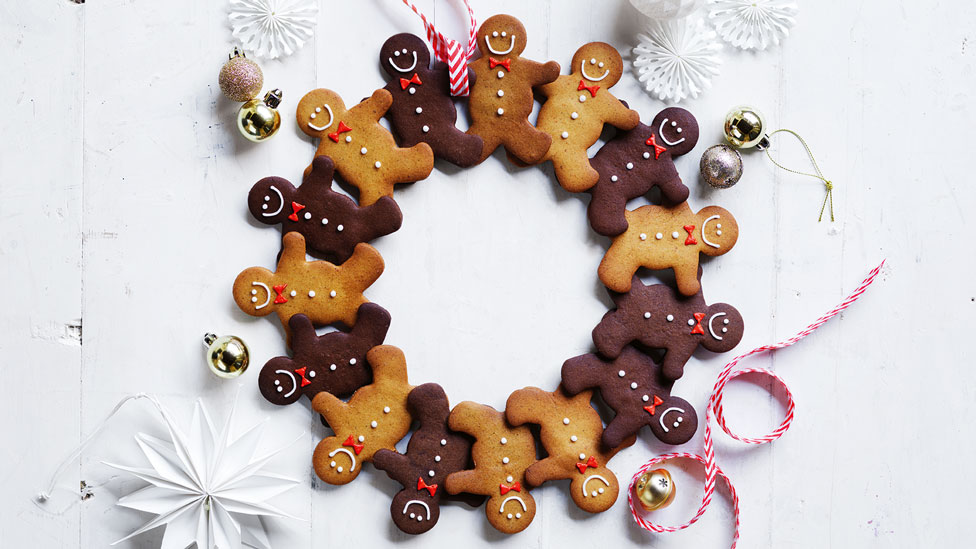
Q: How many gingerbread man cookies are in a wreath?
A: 15